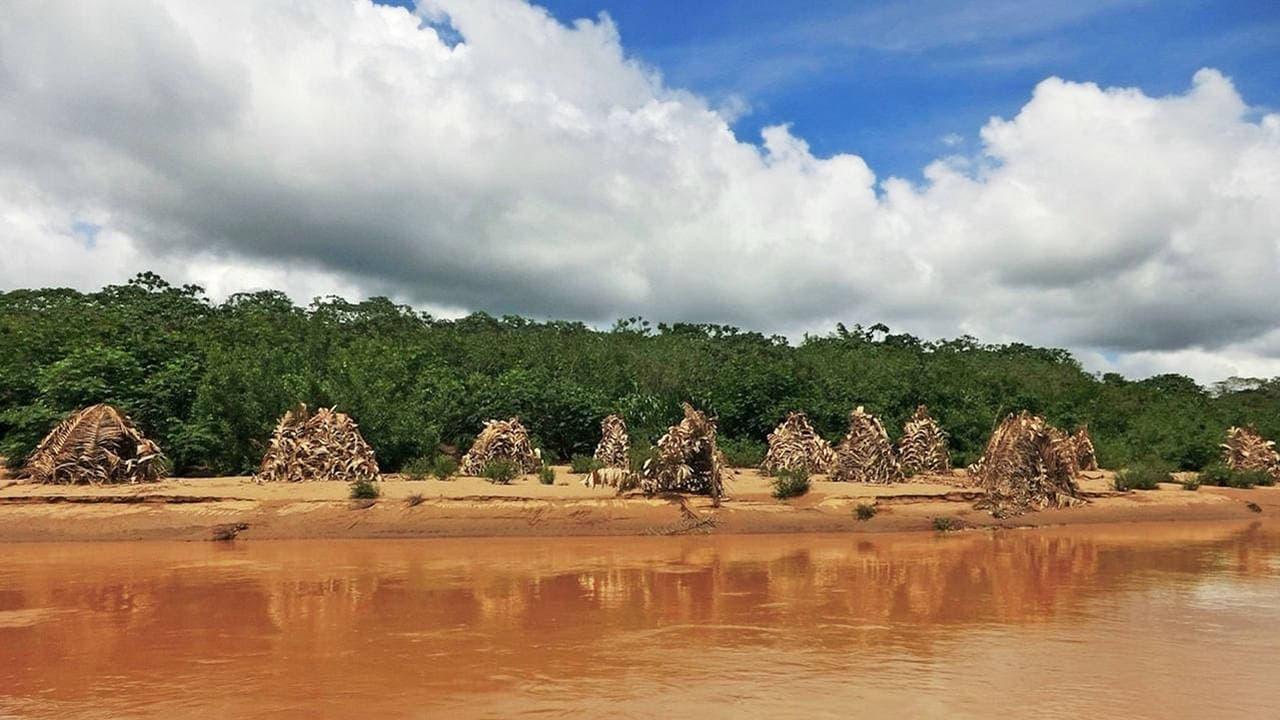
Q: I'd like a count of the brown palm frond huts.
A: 11